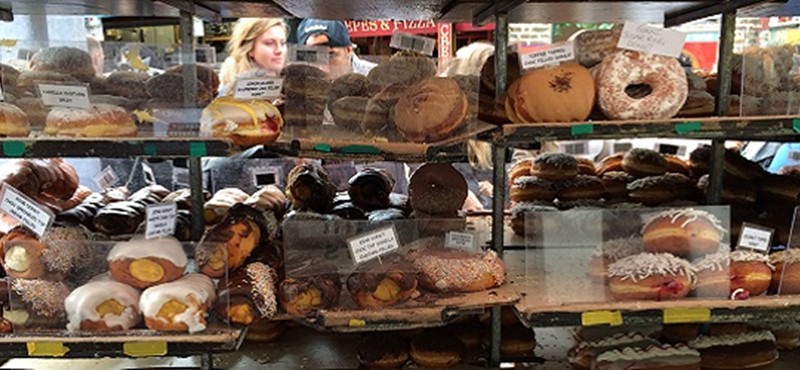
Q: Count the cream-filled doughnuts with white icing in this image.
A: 3